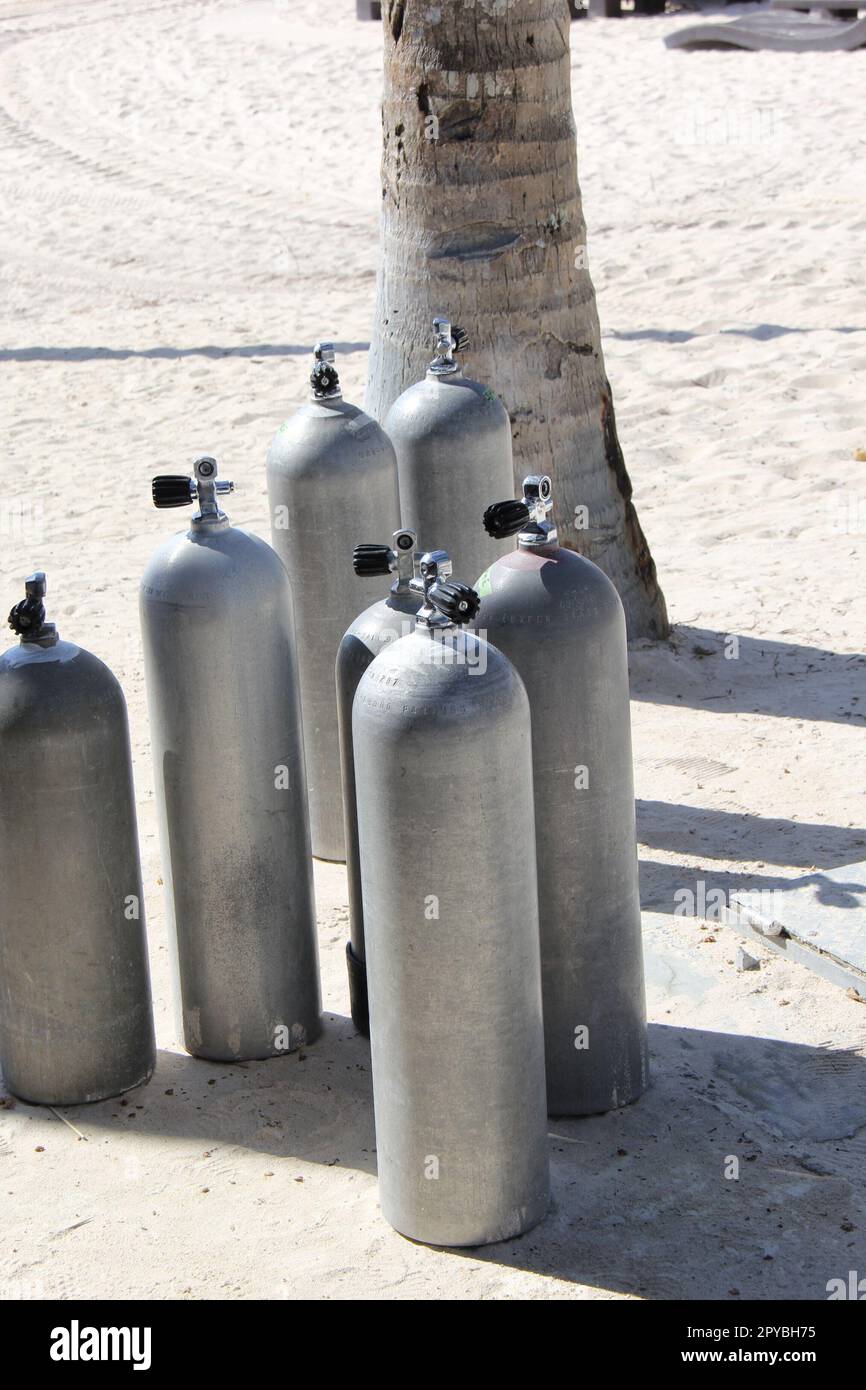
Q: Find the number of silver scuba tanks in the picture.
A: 7